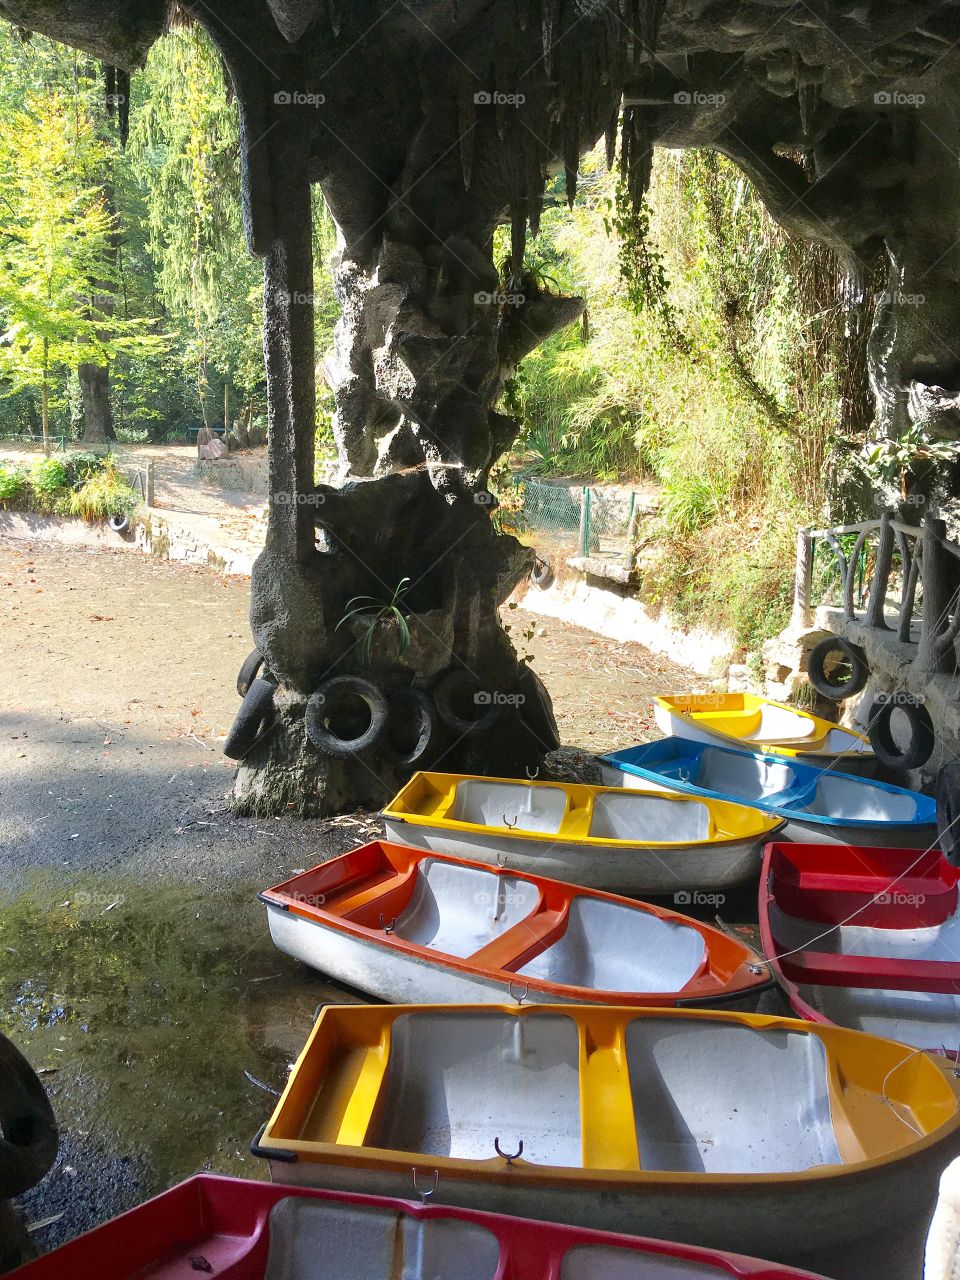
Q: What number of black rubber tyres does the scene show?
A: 12